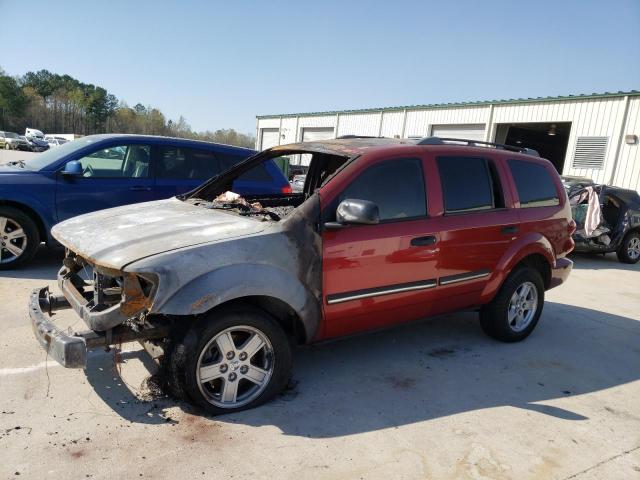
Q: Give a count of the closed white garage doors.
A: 3